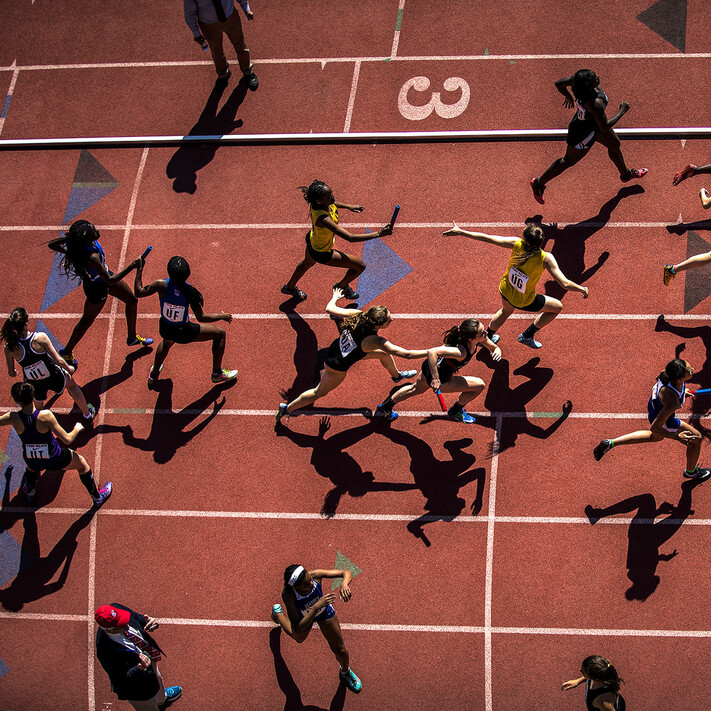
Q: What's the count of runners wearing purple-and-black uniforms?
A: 1